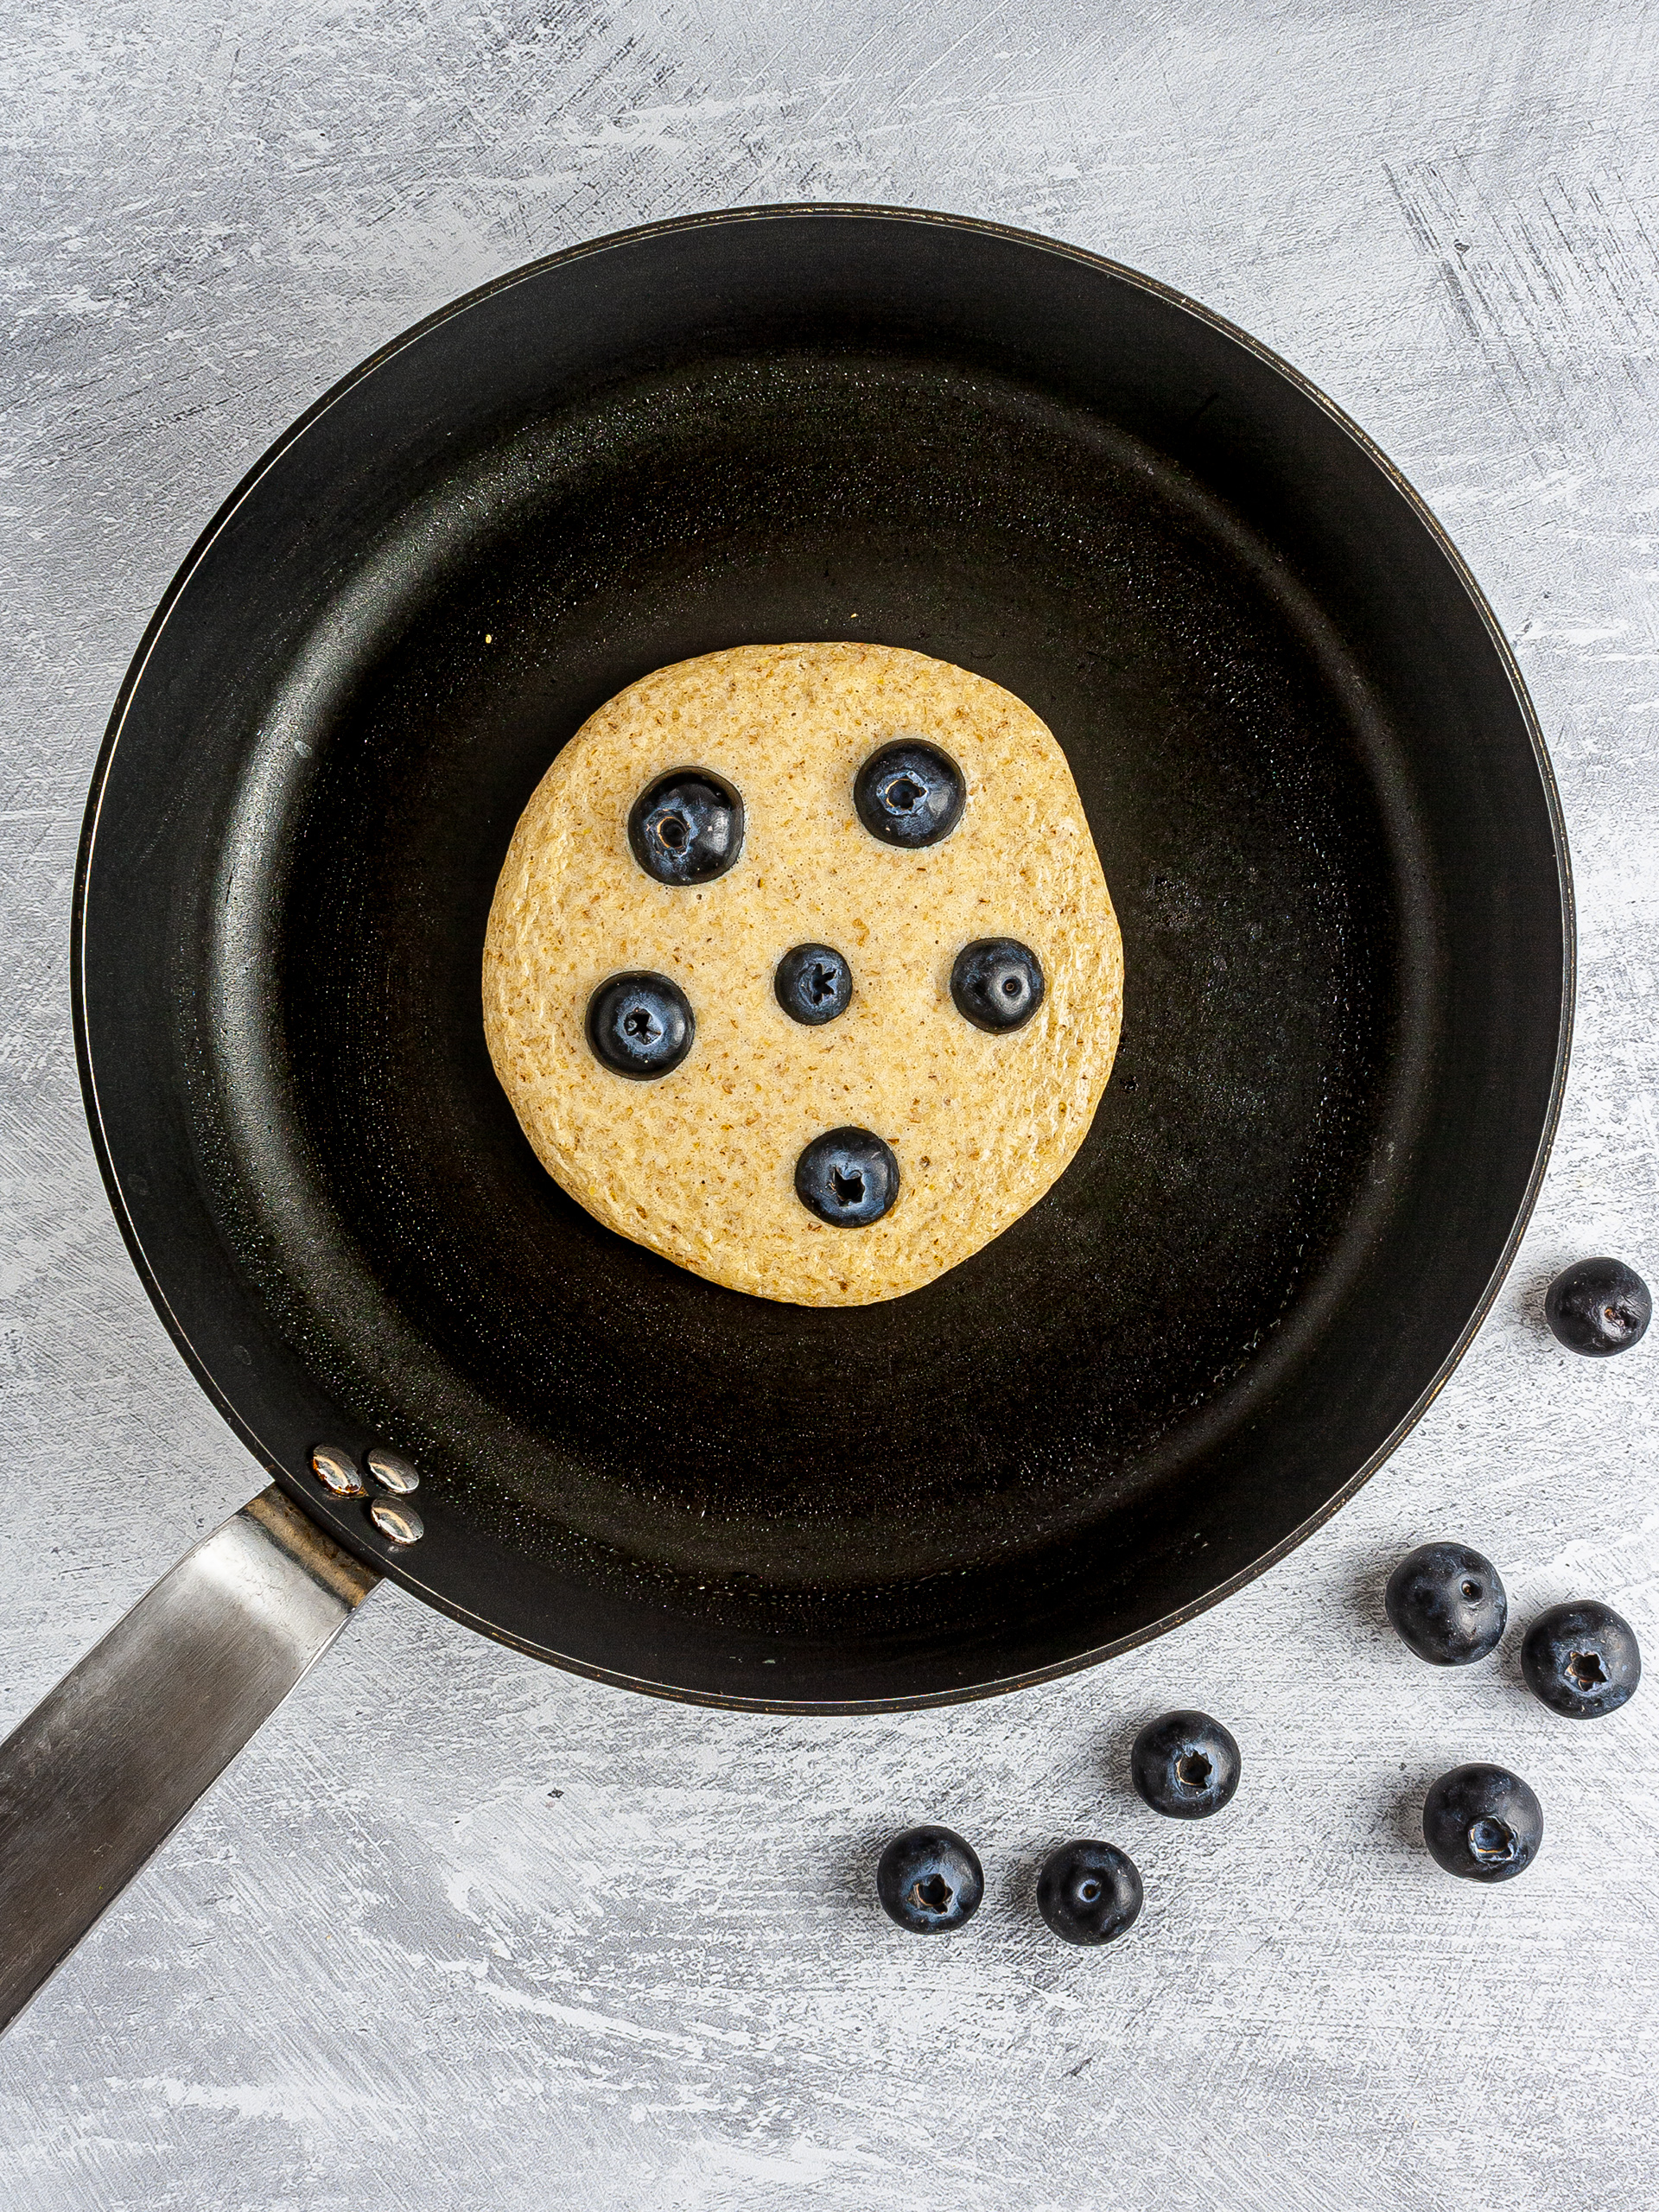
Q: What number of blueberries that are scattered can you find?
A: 7